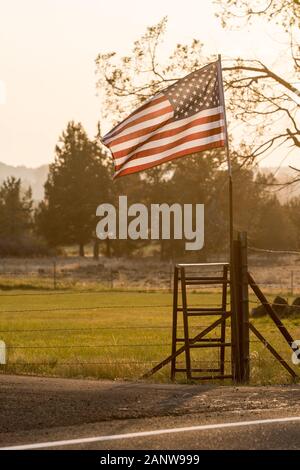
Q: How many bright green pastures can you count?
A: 1